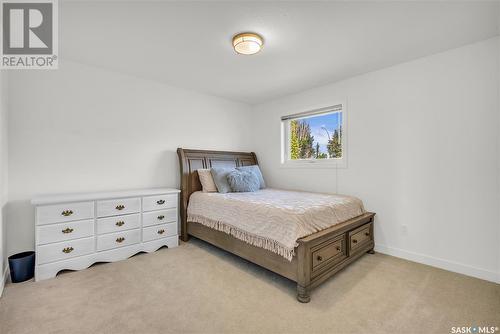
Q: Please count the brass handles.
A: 9